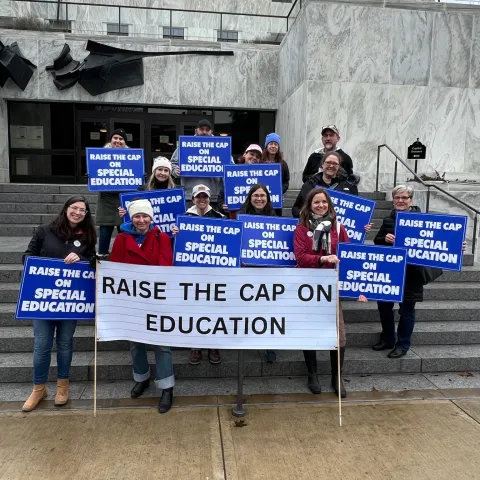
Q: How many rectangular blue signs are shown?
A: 10